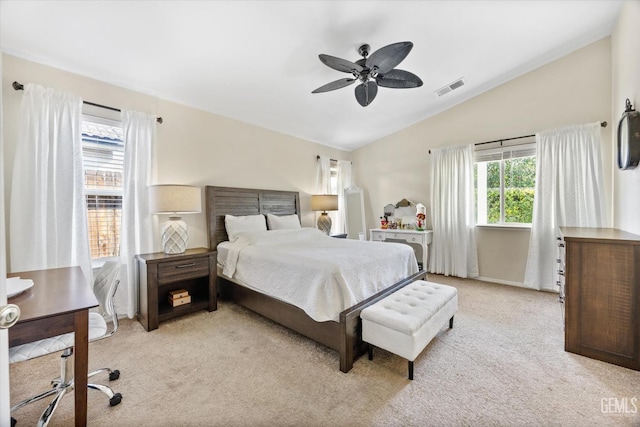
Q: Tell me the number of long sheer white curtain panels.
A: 6